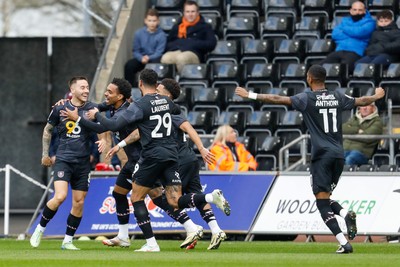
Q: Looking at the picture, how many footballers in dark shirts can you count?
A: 5